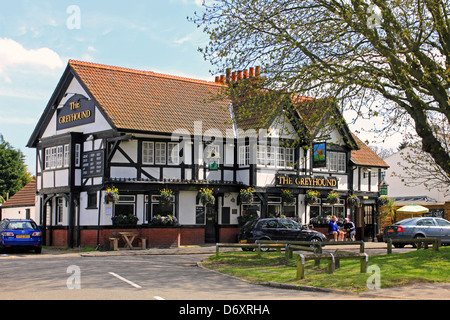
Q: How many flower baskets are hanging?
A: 9